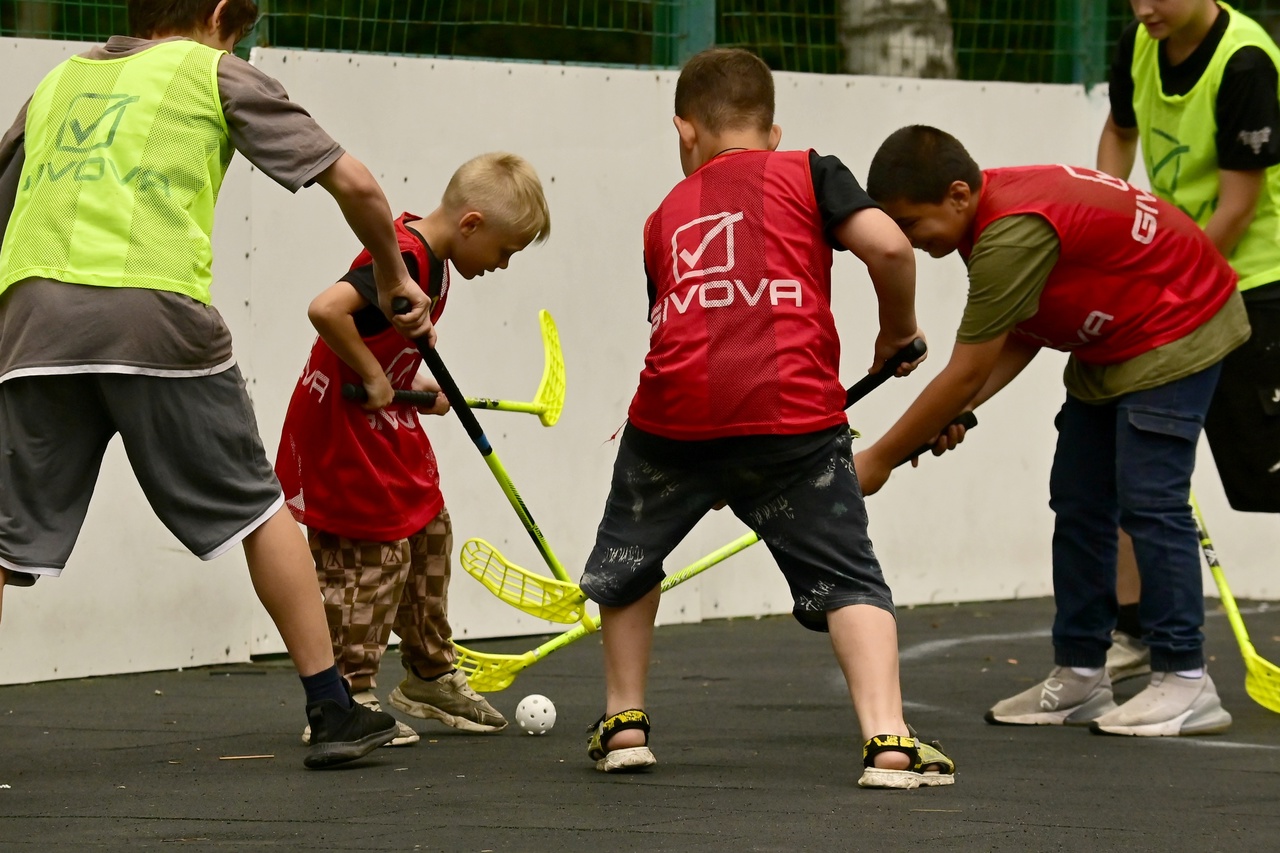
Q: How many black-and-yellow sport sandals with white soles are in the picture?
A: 2